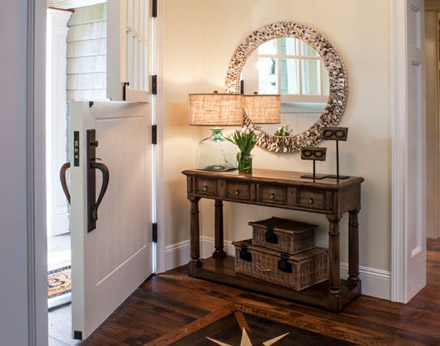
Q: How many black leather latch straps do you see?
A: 3